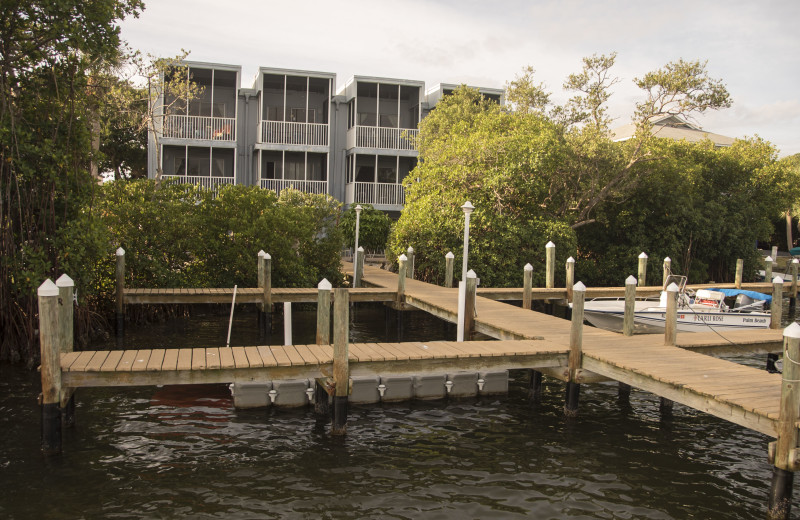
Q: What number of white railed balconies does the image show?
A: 6